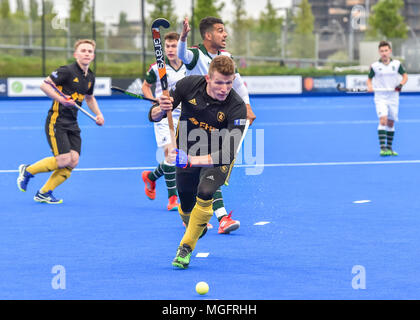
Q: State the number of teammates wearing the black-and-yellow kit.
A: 2